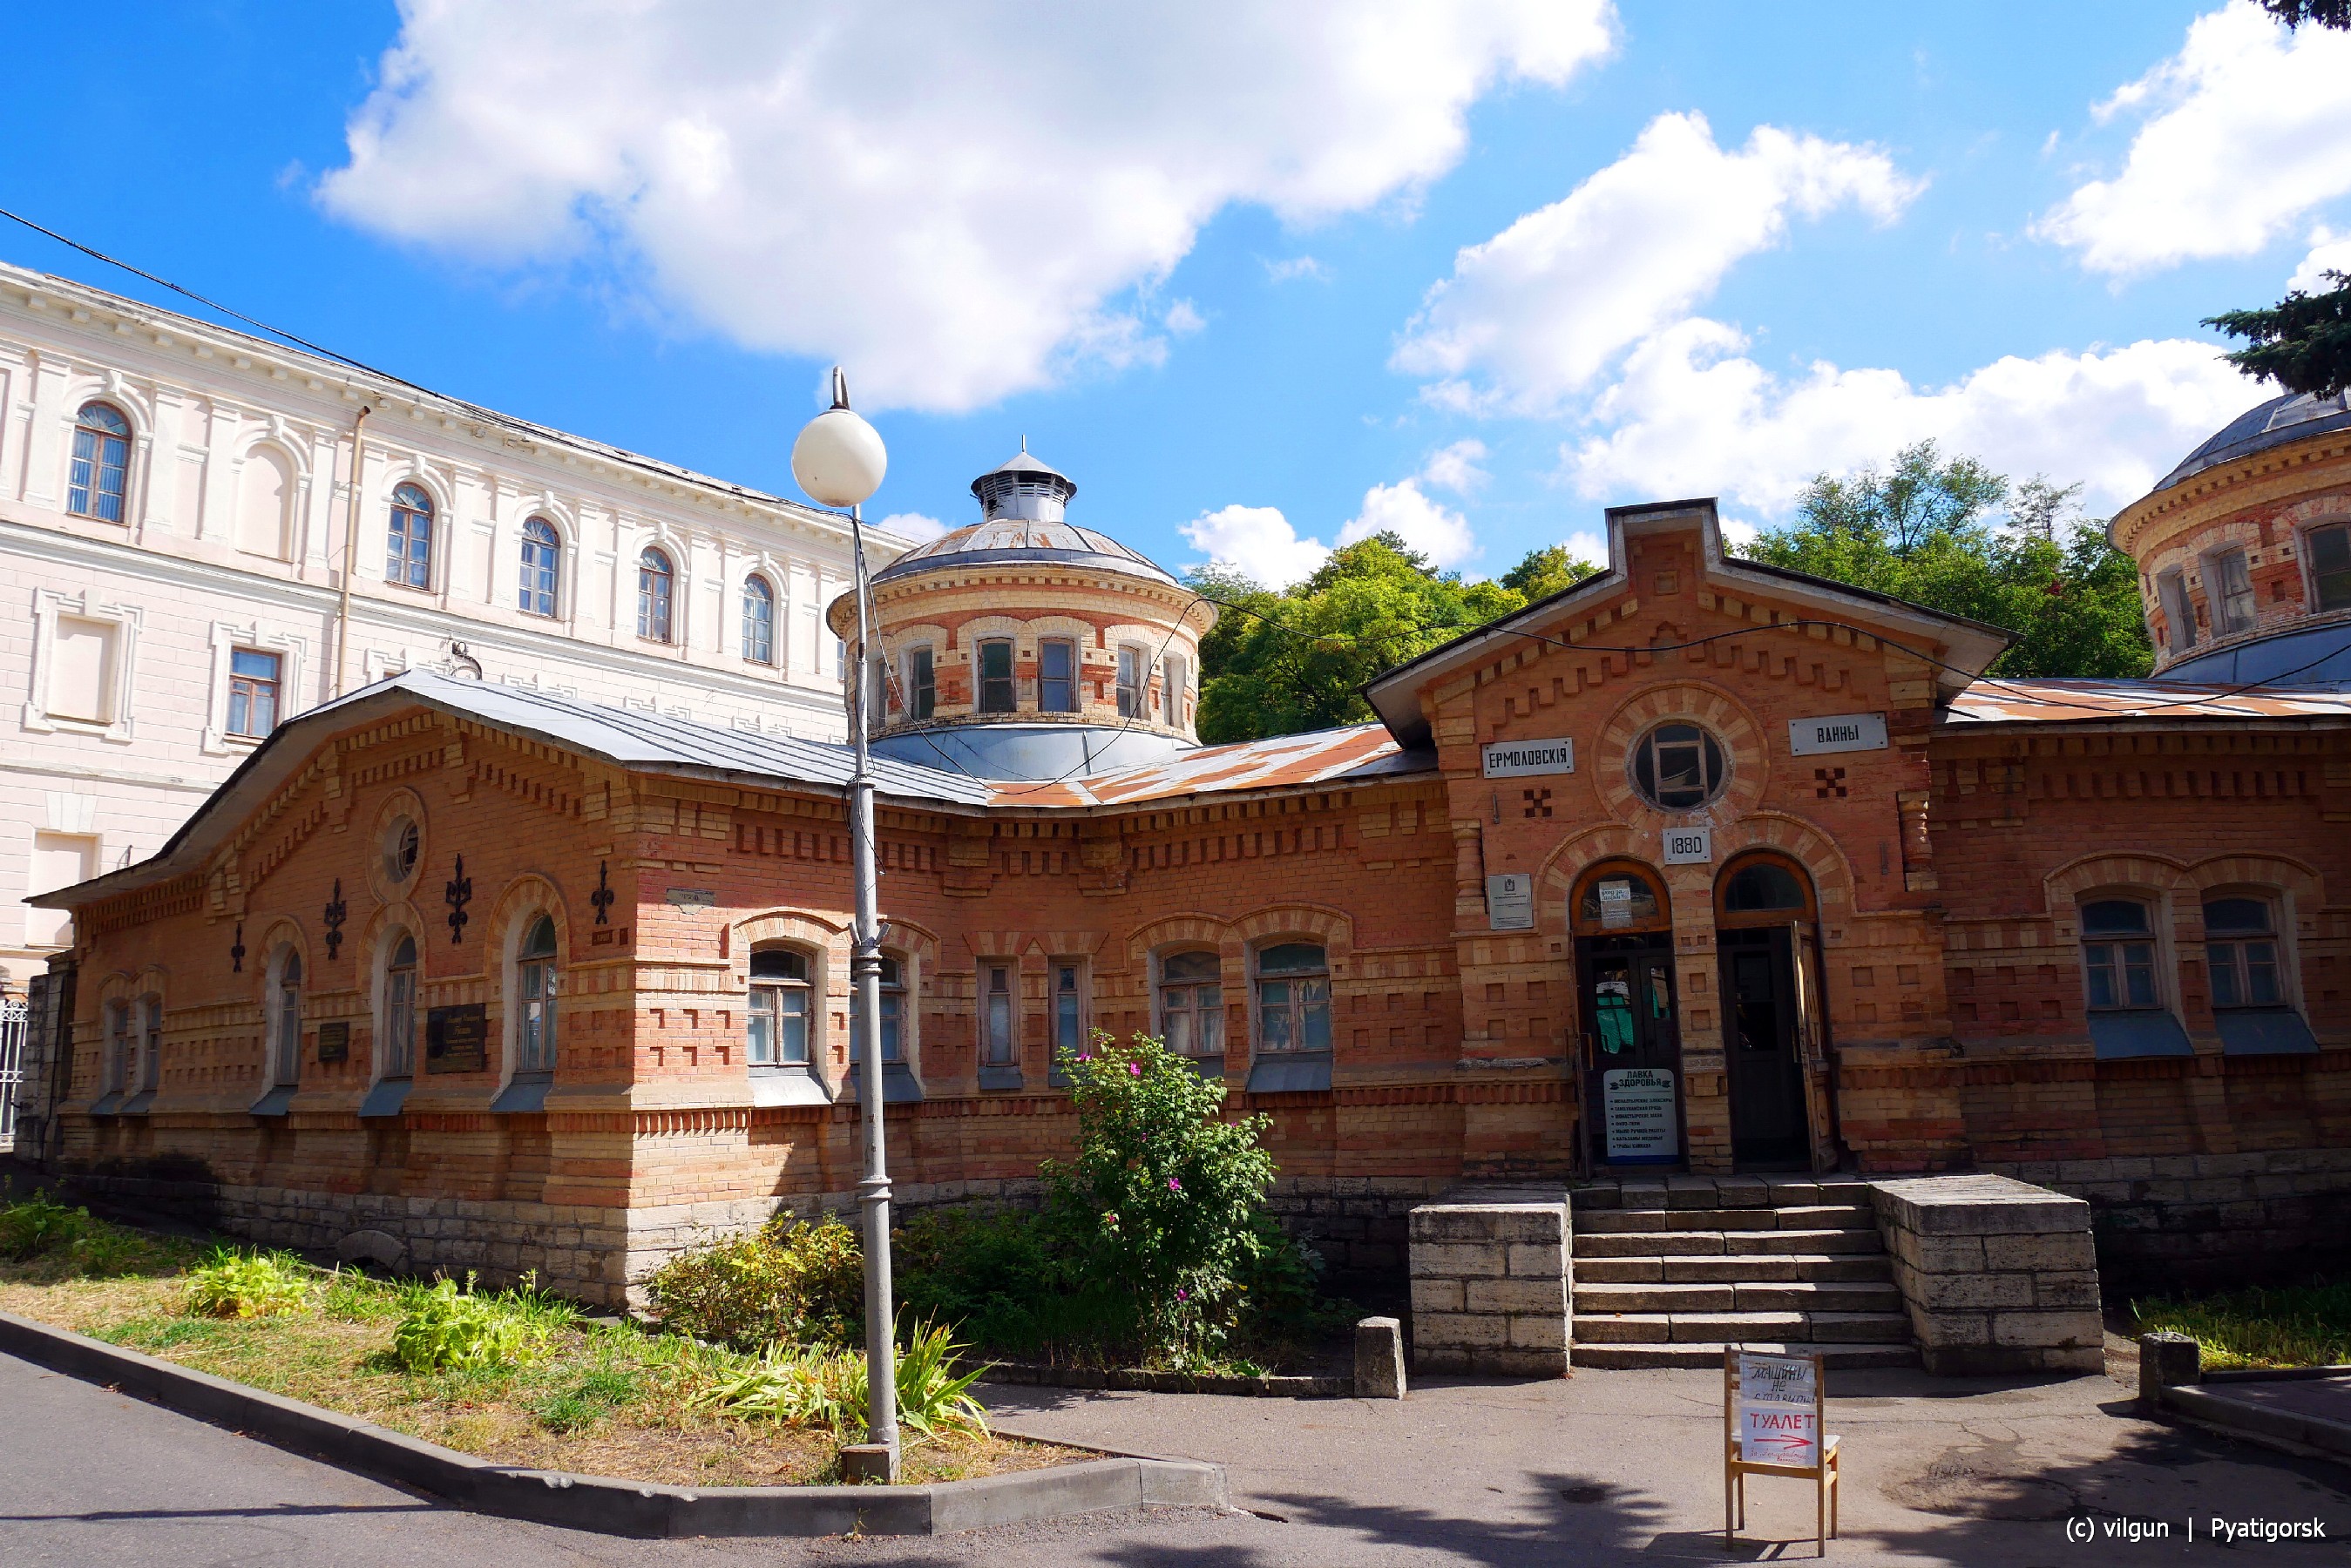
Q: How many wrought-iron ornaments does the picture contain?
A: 4